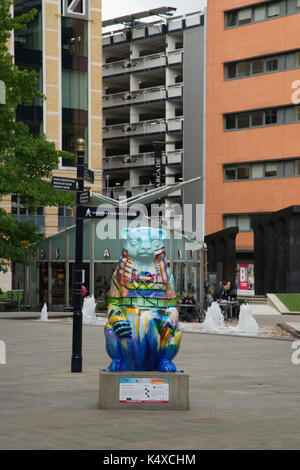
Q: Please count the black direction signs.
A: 4